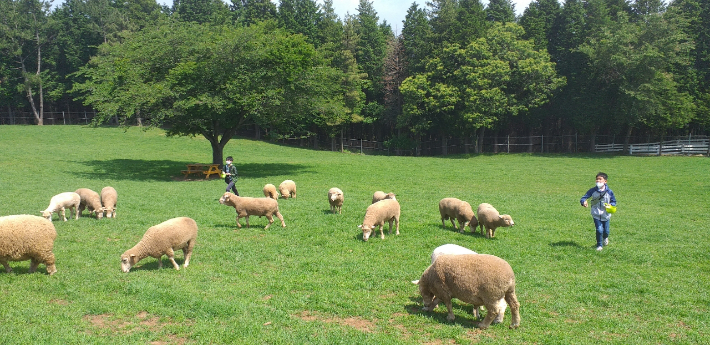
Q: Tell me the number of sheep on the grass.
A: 15